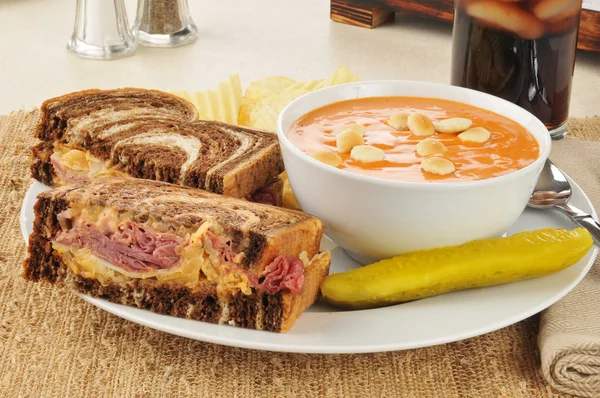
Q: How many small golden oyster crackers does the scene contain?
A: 10